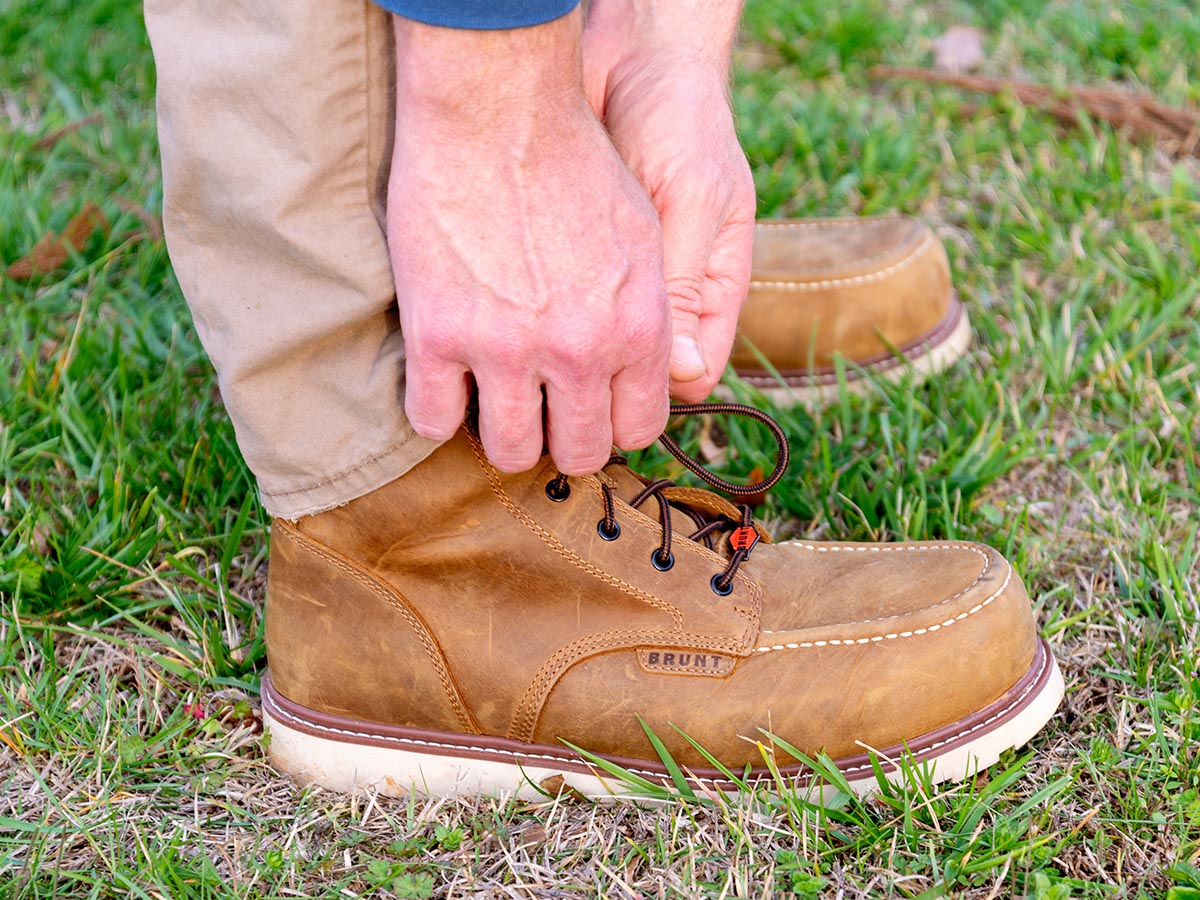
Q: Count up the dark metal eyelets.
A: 4